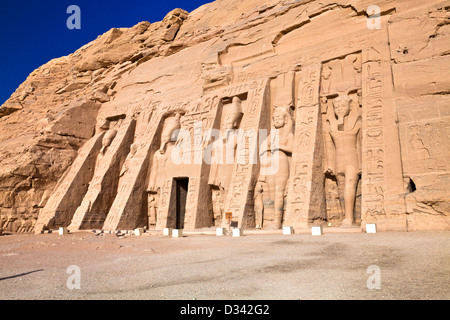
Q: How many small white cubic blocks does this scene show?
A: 9